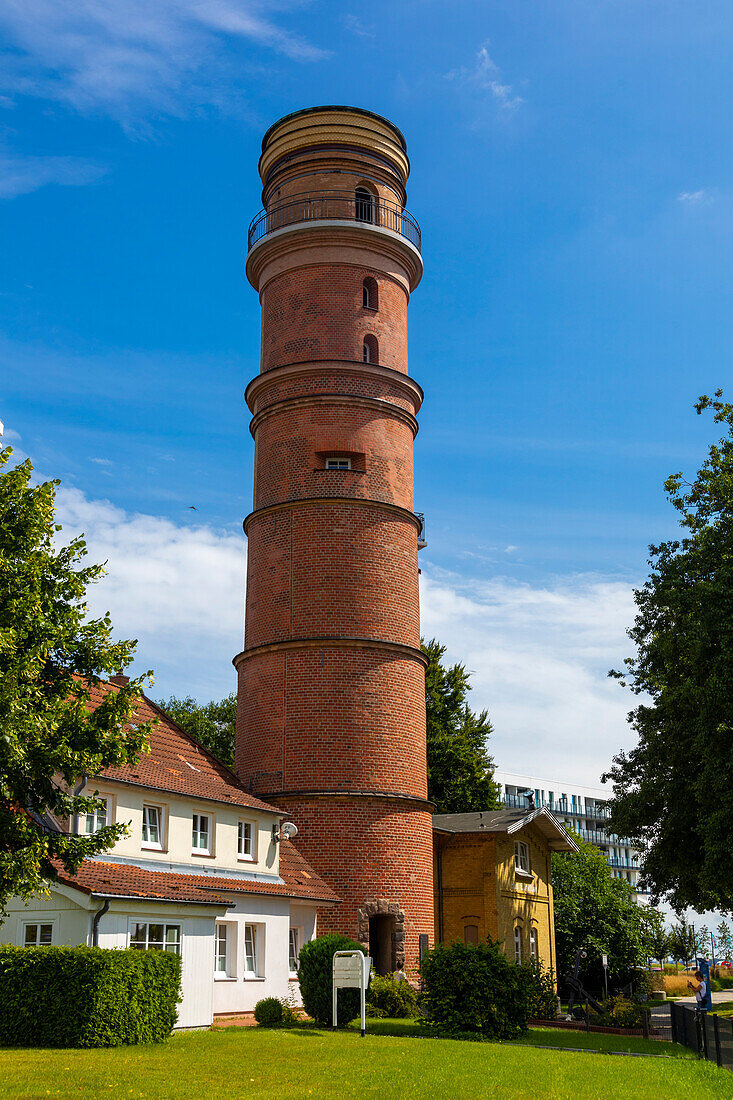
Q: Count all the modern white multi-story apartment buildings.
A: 1